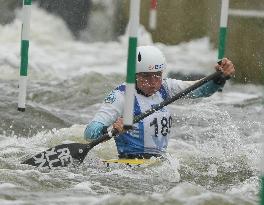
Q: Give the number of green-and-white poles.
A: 3